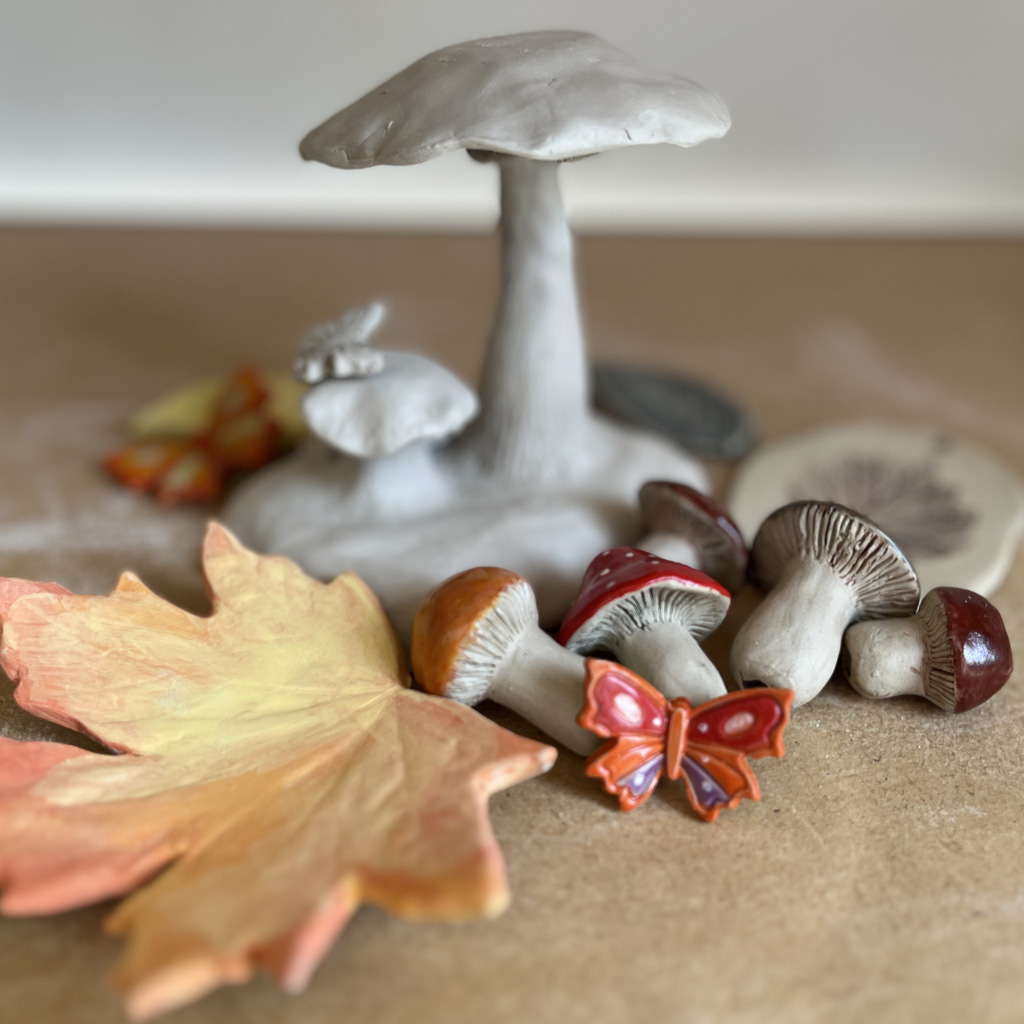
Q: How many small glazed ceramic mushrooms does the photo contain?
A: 5